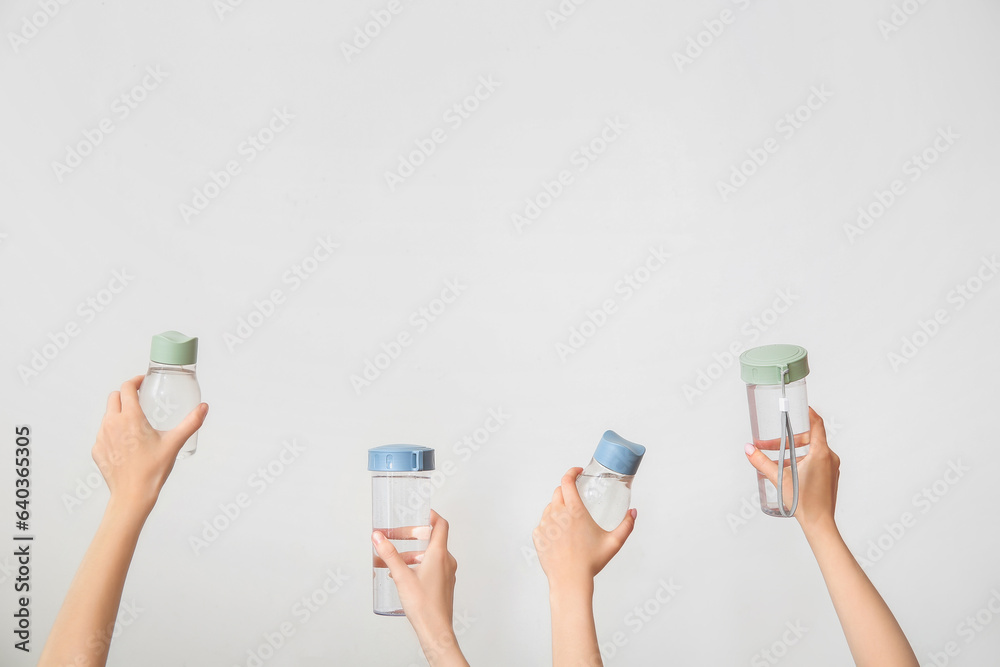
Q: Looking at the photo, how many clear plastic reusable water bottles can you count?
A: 4